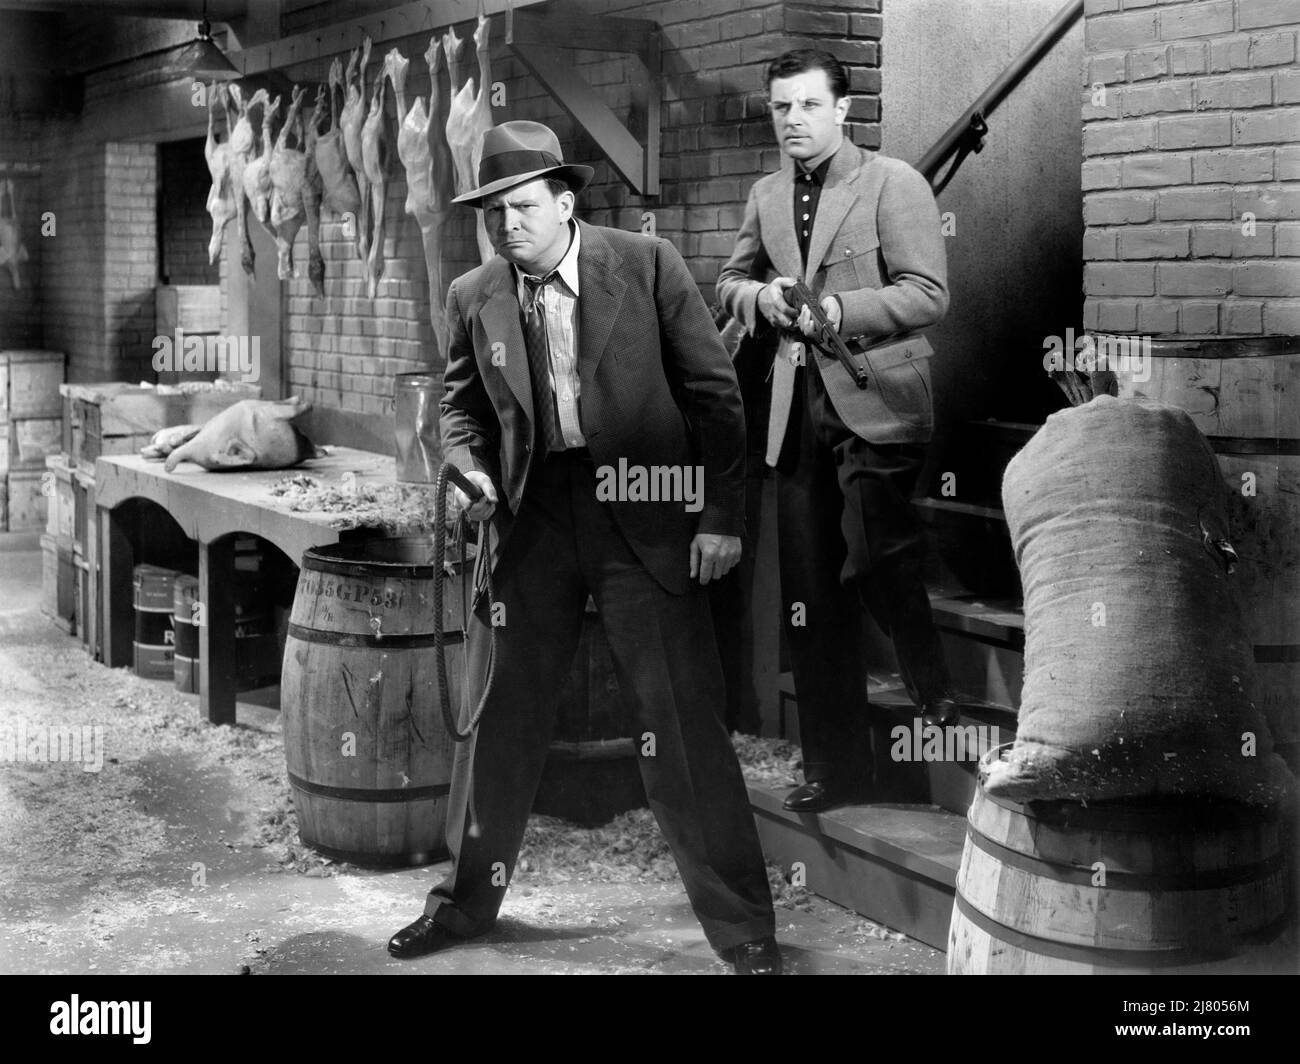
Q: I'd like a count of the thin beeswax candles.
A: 0